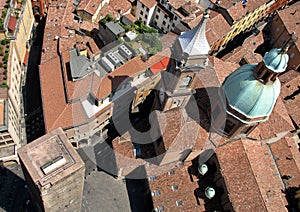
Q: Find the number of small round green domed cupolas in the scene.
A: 2